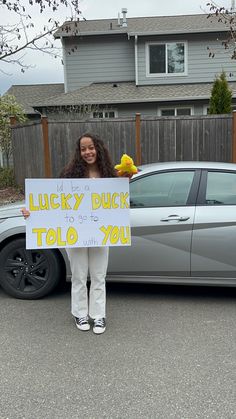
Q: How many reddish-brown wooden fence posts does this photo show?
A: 4